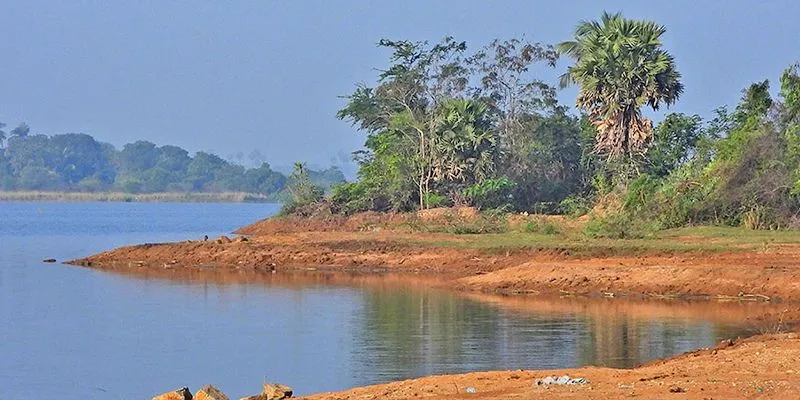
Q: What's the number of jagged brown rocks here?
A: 3